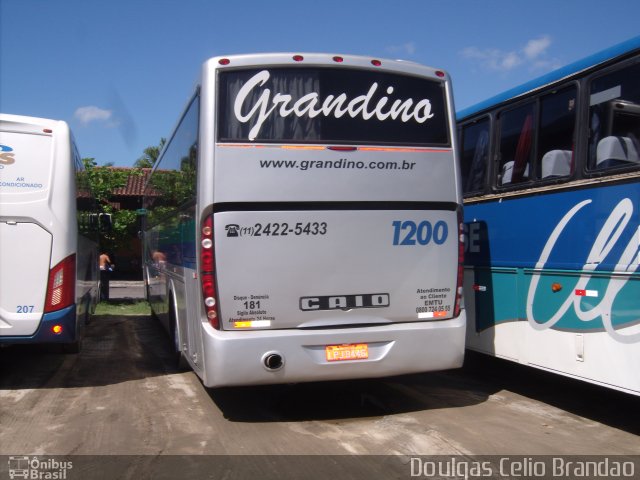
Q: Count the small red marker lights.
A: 5